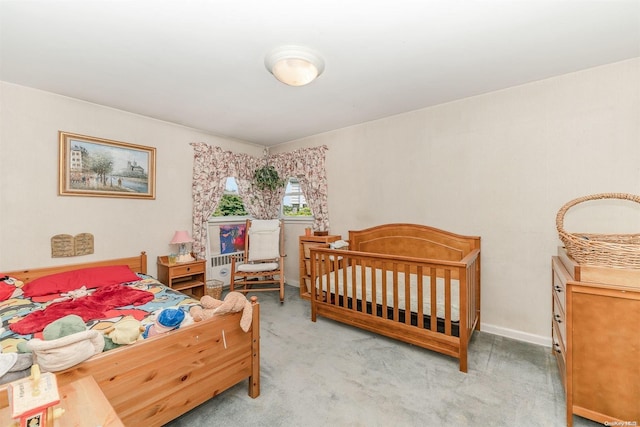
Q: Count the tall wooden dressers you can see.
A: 1